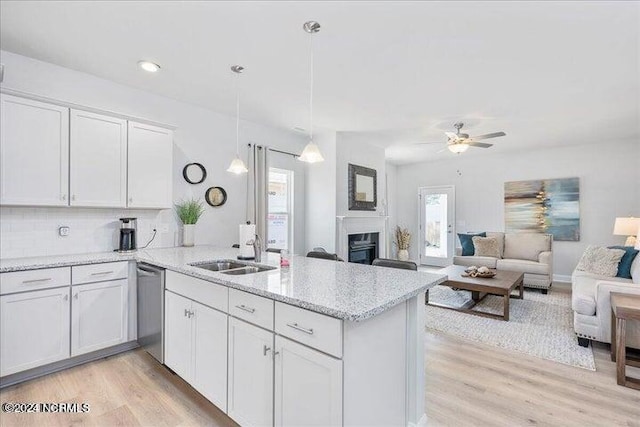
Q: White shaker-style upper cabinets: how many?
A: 3